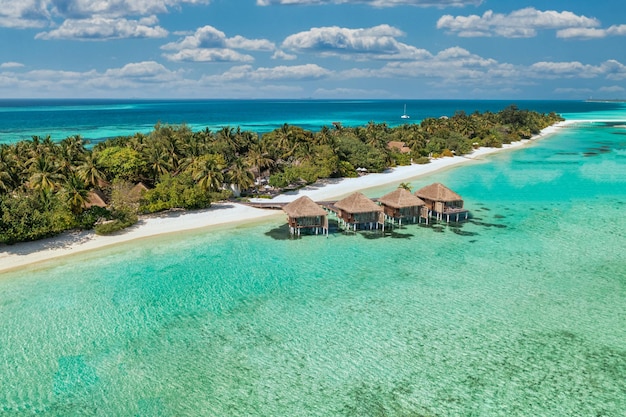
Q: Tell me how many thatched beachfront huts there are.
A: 4